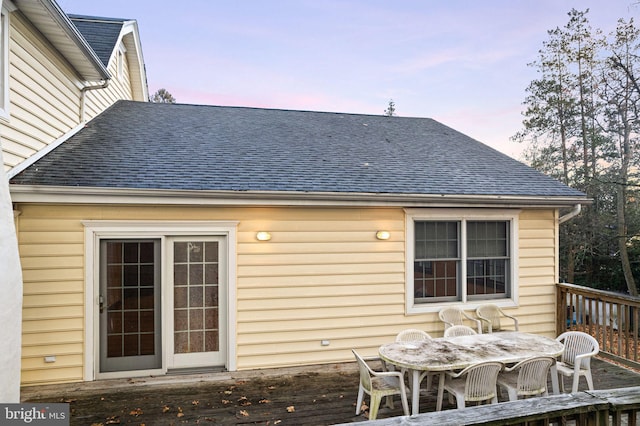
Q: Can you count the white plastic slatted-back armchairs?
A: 8